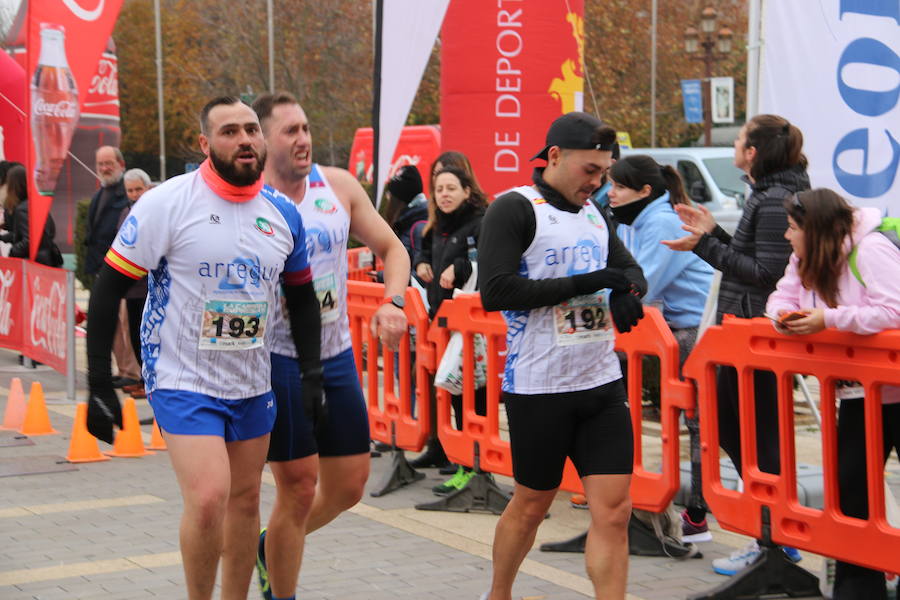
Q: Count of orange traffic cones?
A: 5